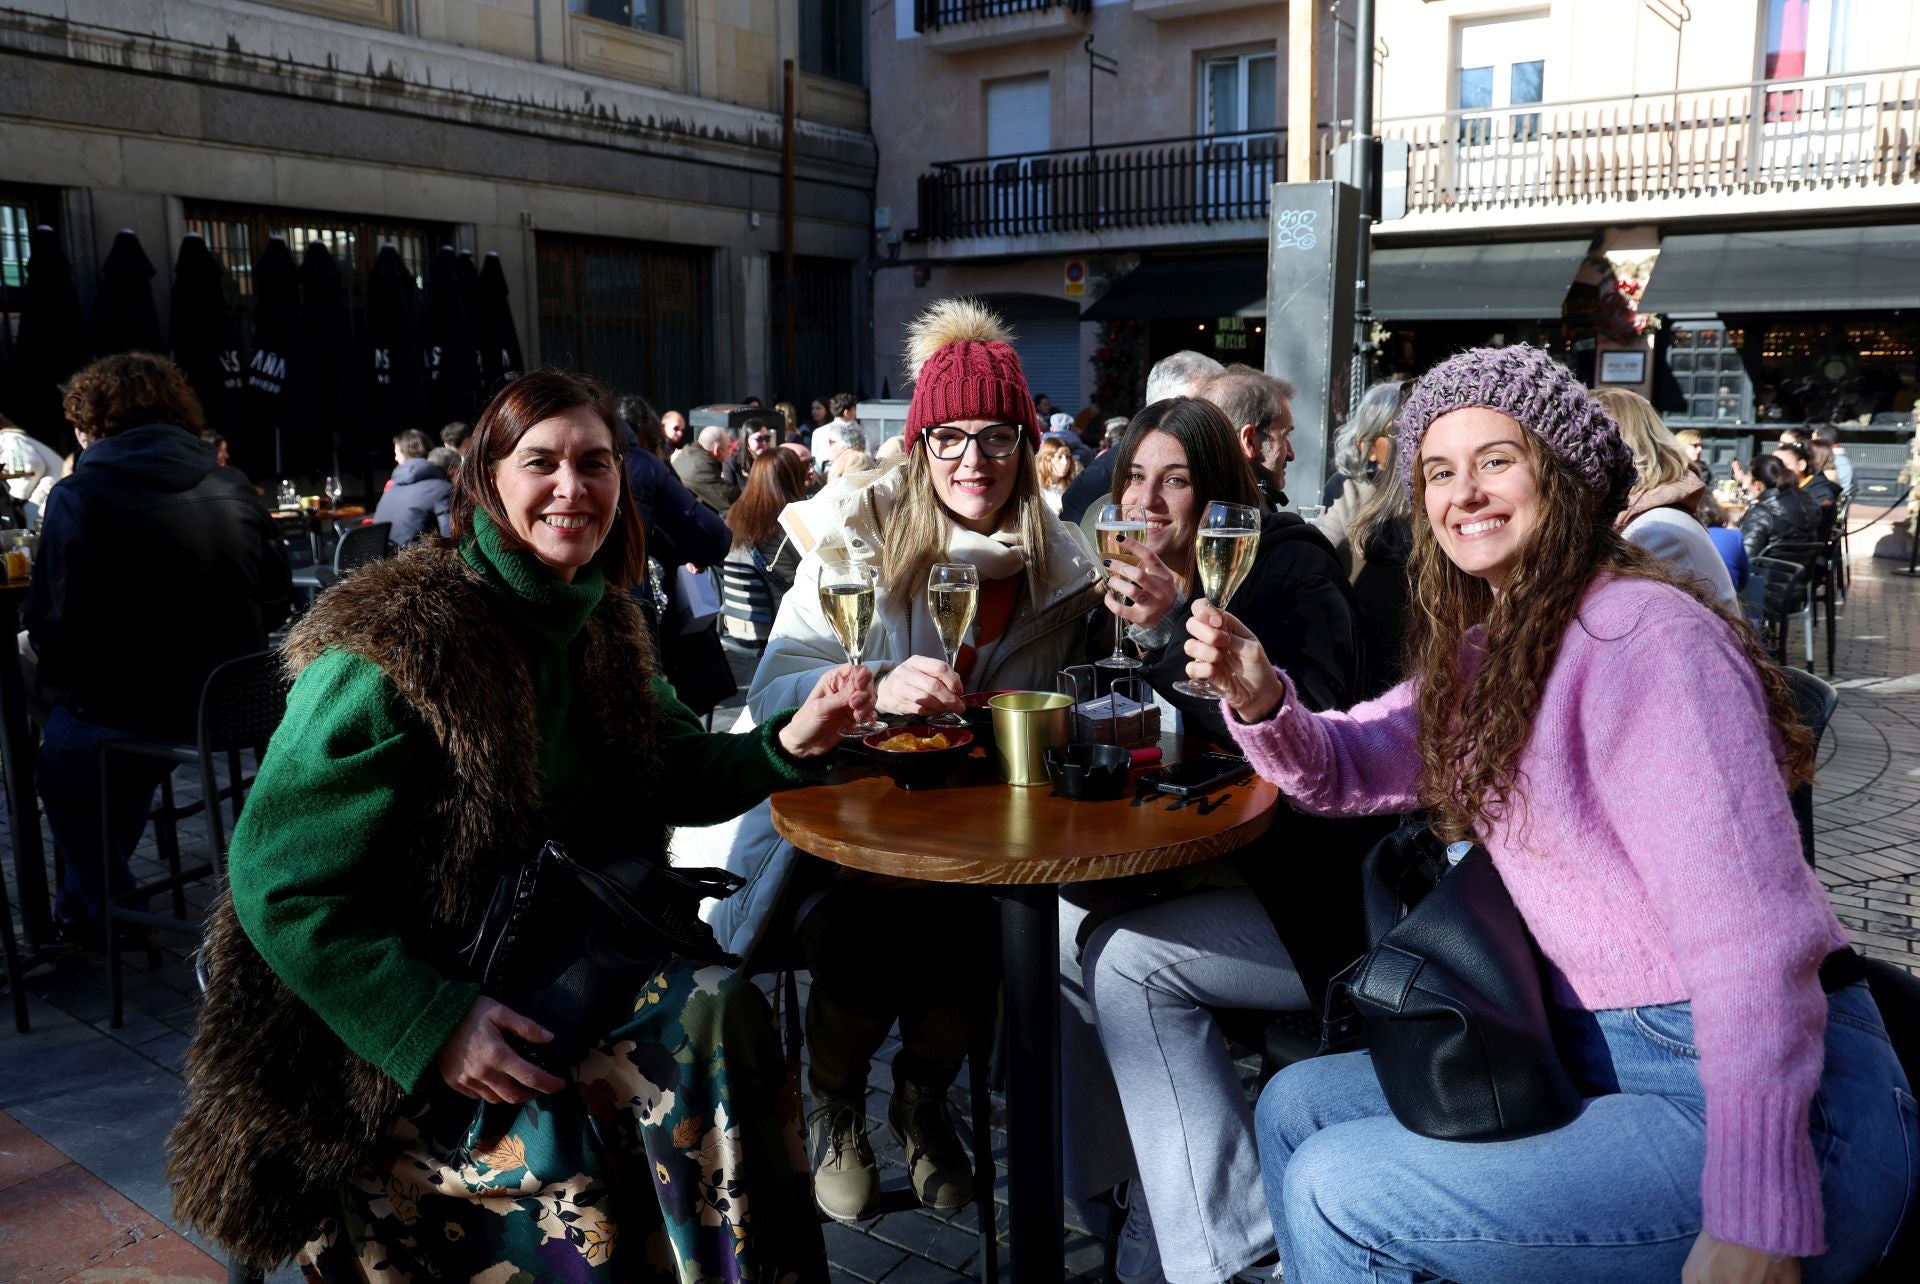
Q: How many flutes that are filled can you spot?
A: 4